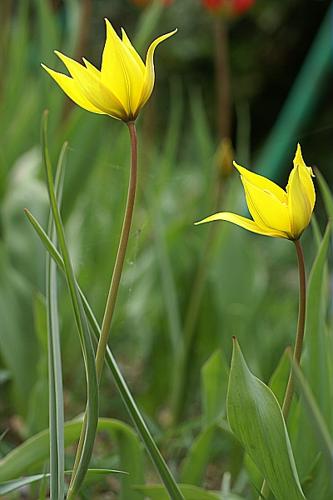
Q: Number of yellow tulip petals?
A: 12